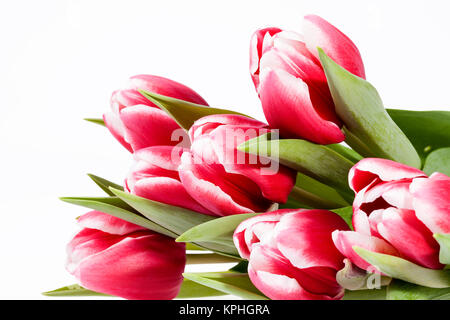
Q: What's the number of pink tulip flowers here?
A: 7